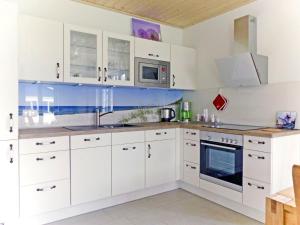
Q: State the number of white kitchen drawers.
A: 11